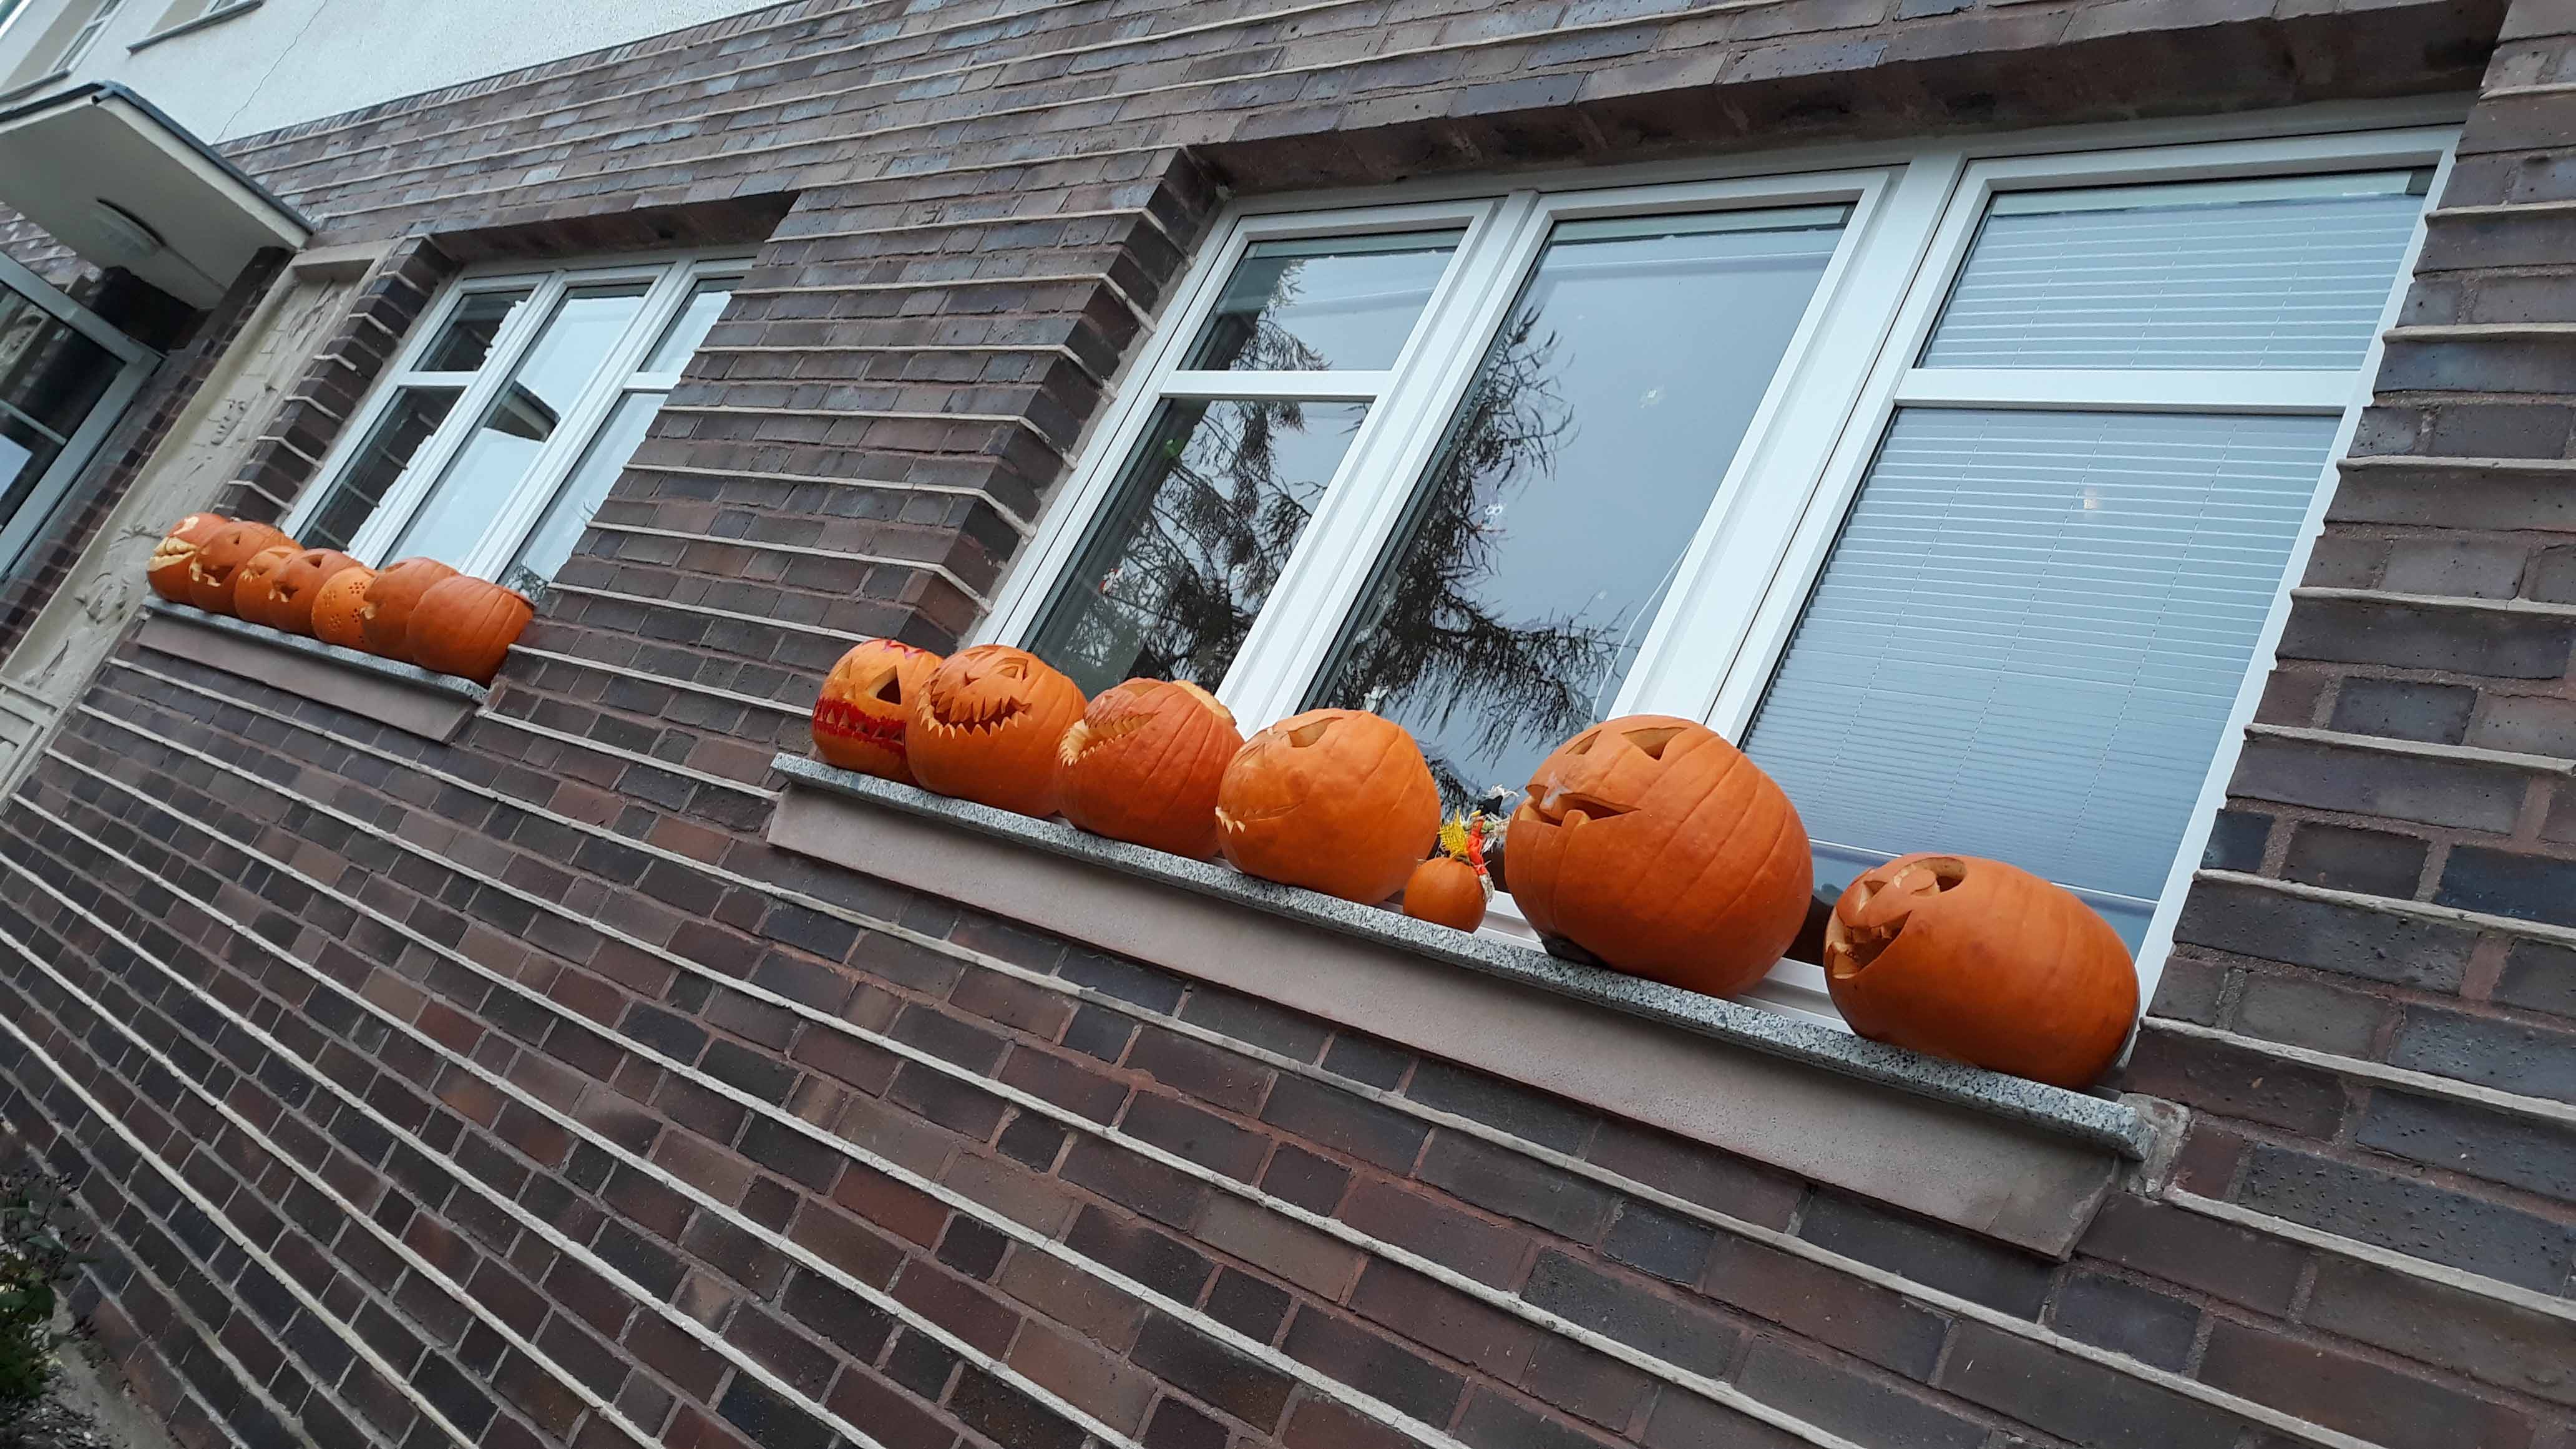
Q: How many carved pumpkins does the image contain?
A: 13